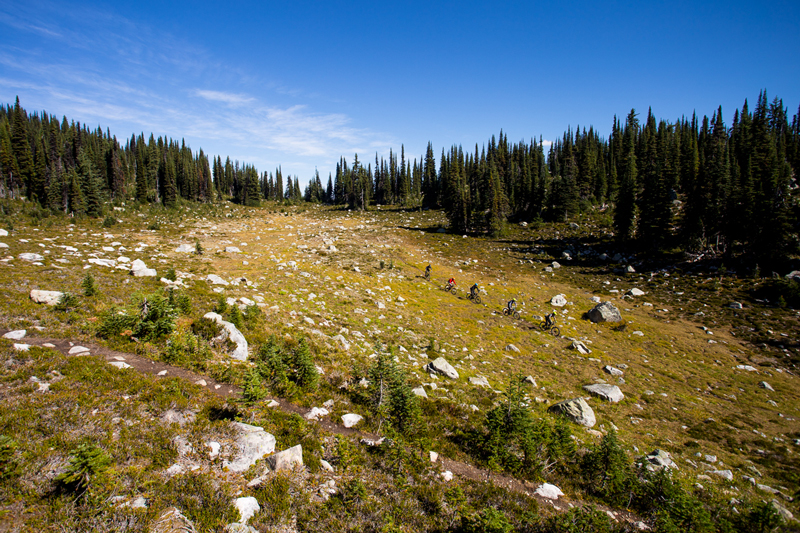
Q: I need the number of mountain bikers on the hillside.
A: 5